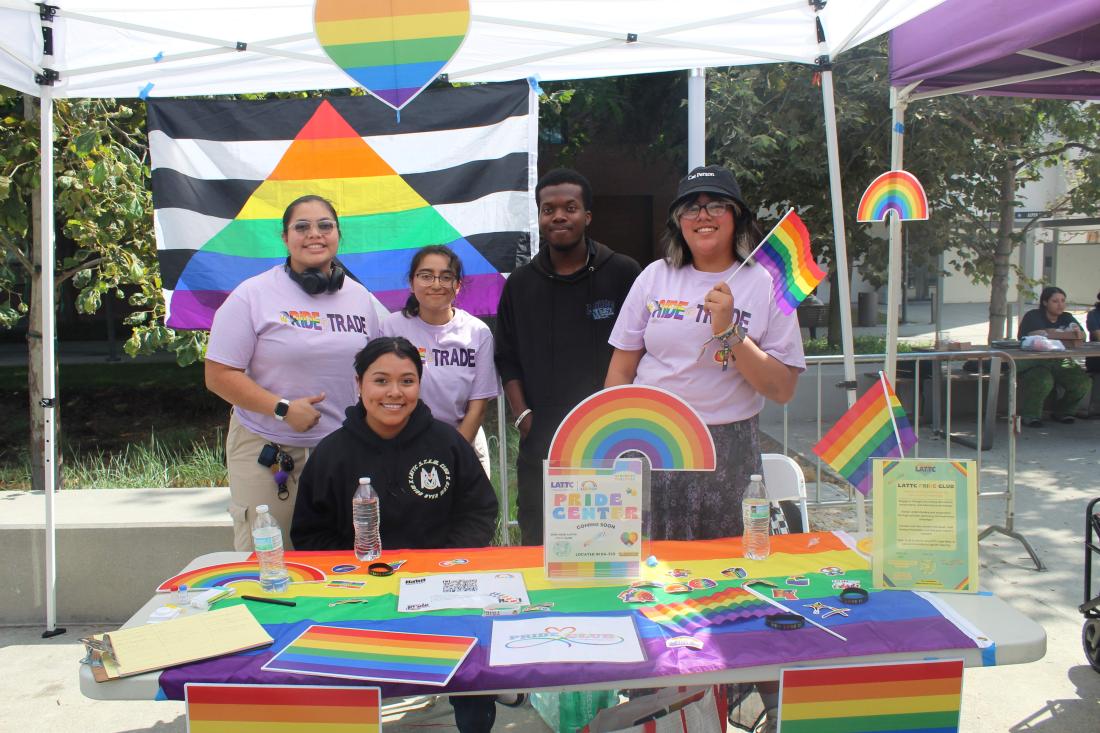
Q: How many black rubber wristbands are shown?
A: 3